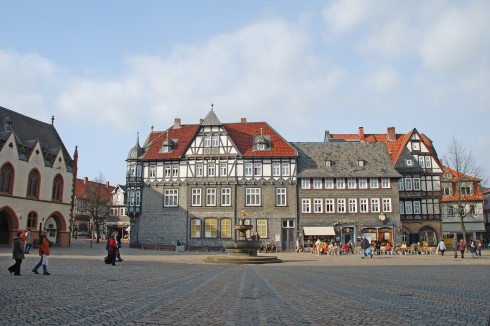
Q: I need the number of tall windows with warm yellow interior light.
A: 5